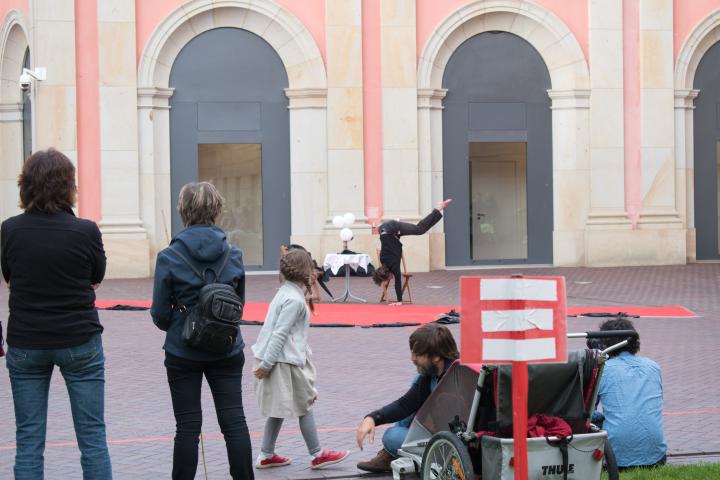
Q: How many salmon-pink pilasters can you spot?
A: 3